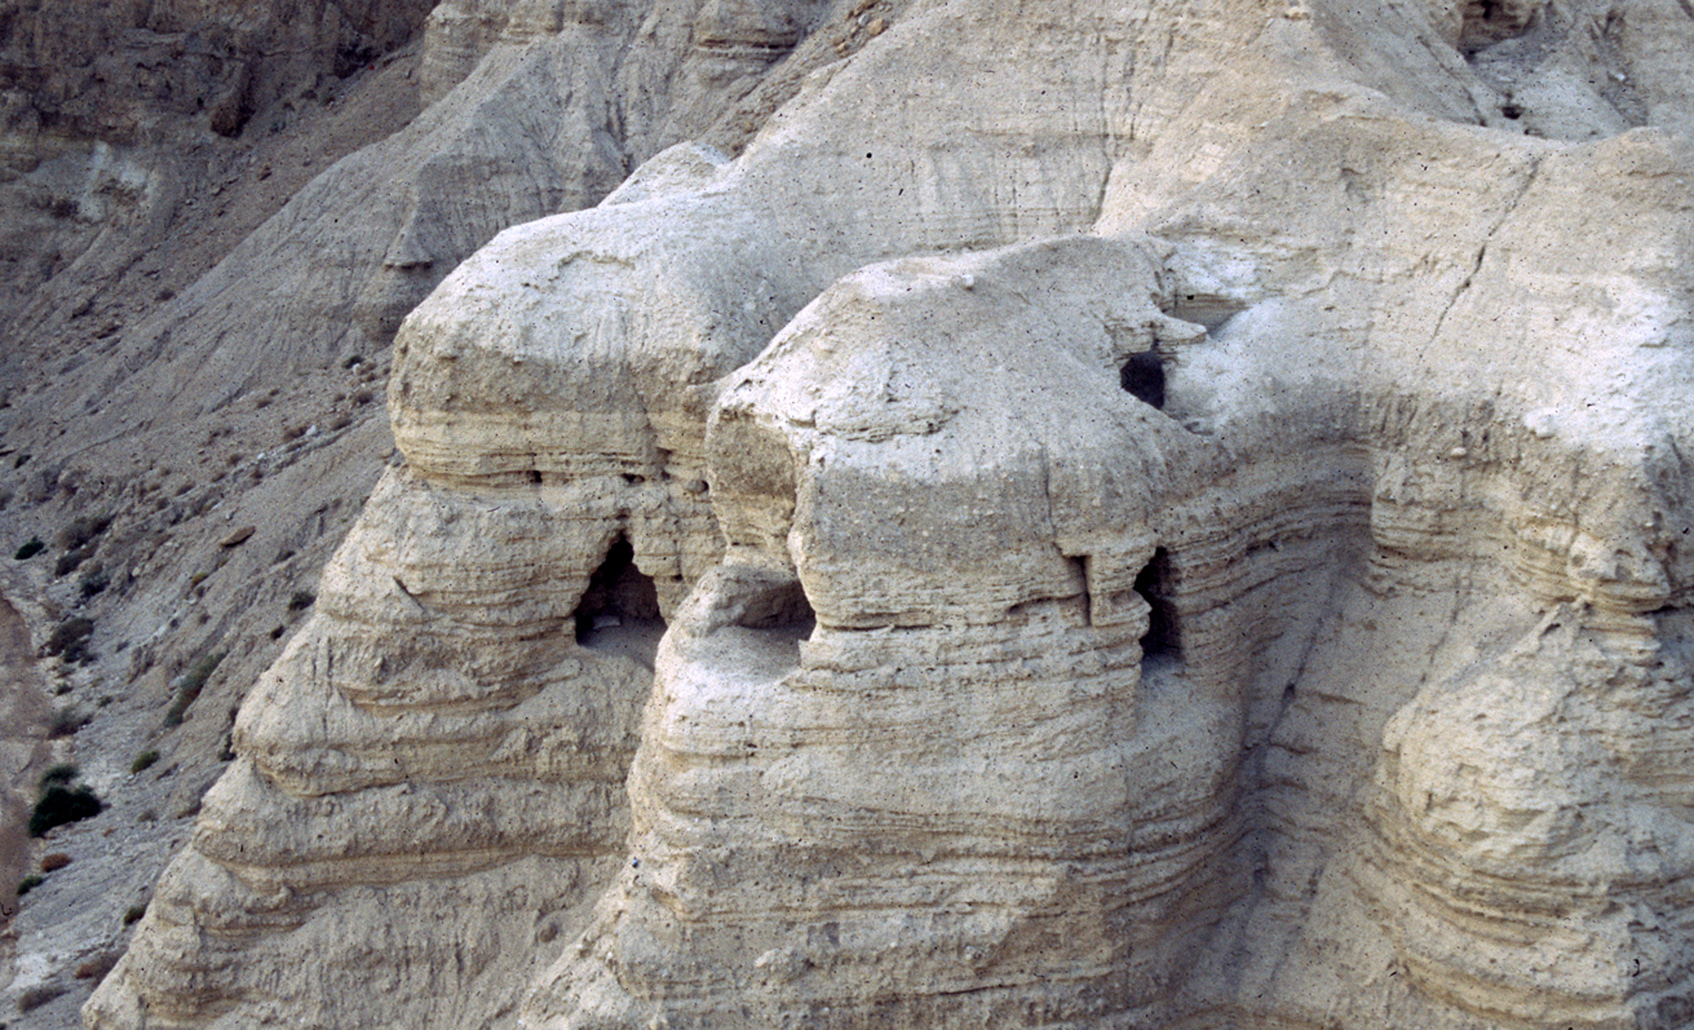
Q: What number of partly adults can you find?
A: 0